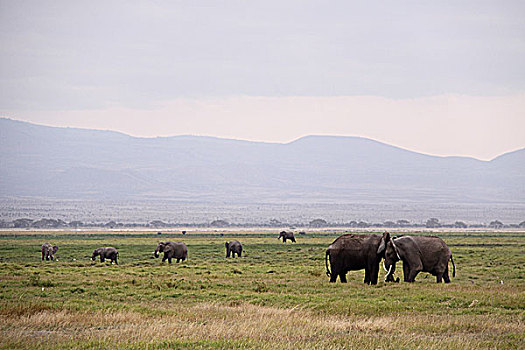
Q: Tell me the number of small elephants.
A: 5